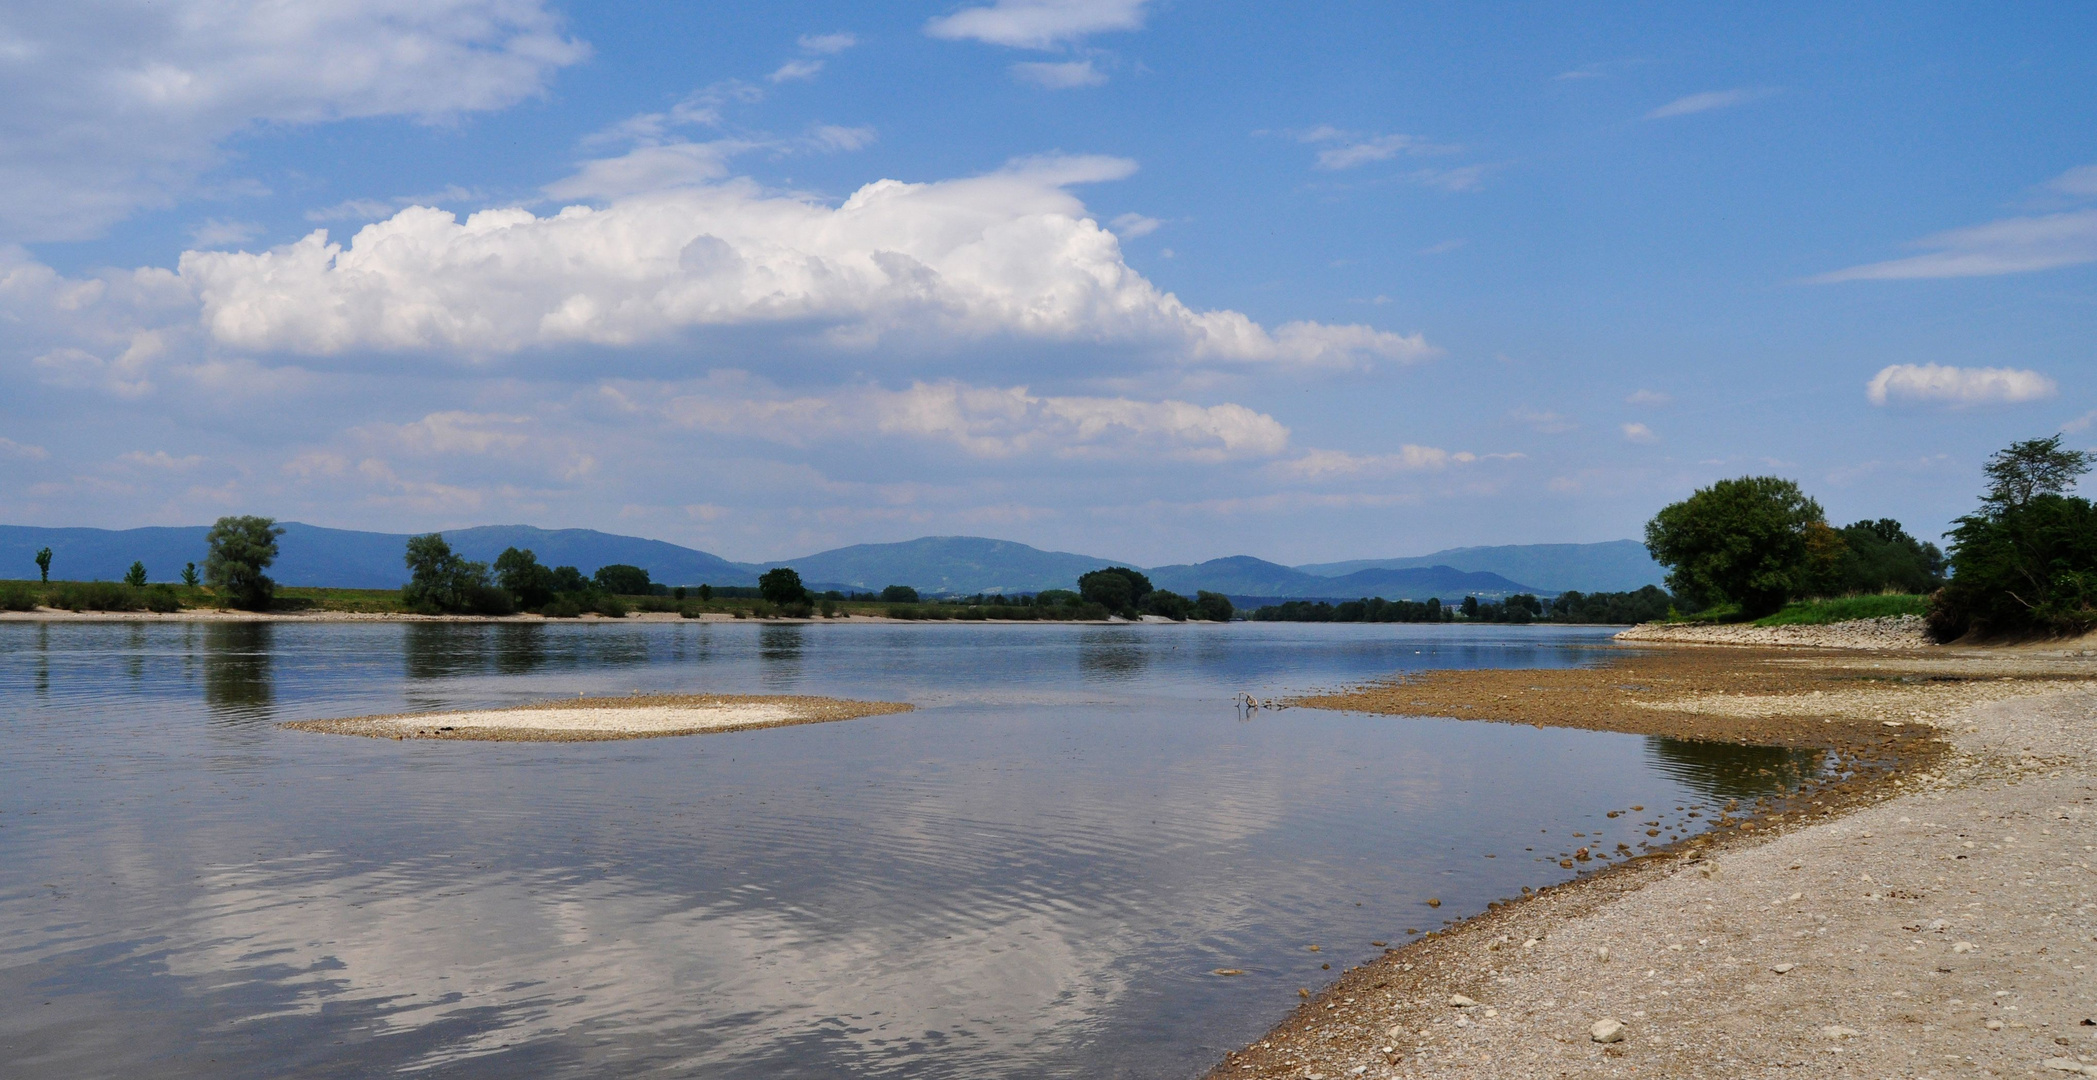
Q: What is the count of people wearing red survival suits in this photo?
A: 0